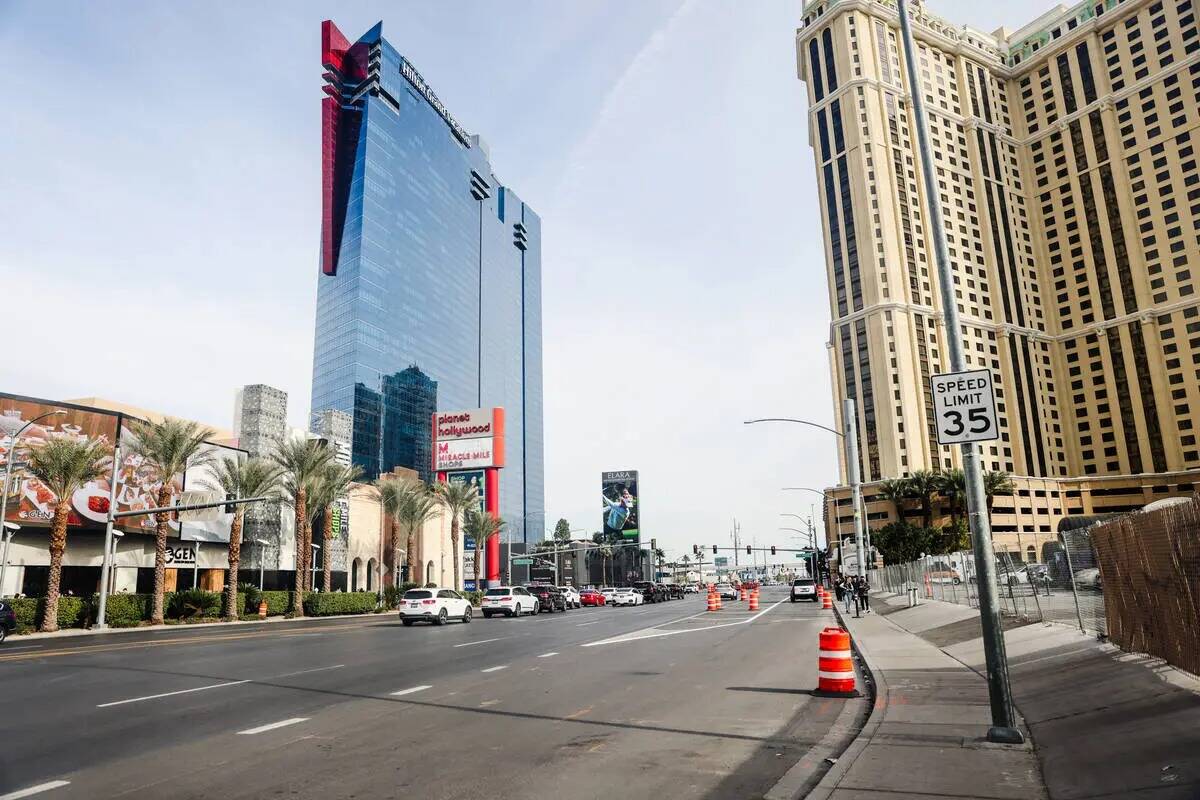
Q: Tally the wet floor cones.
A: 0